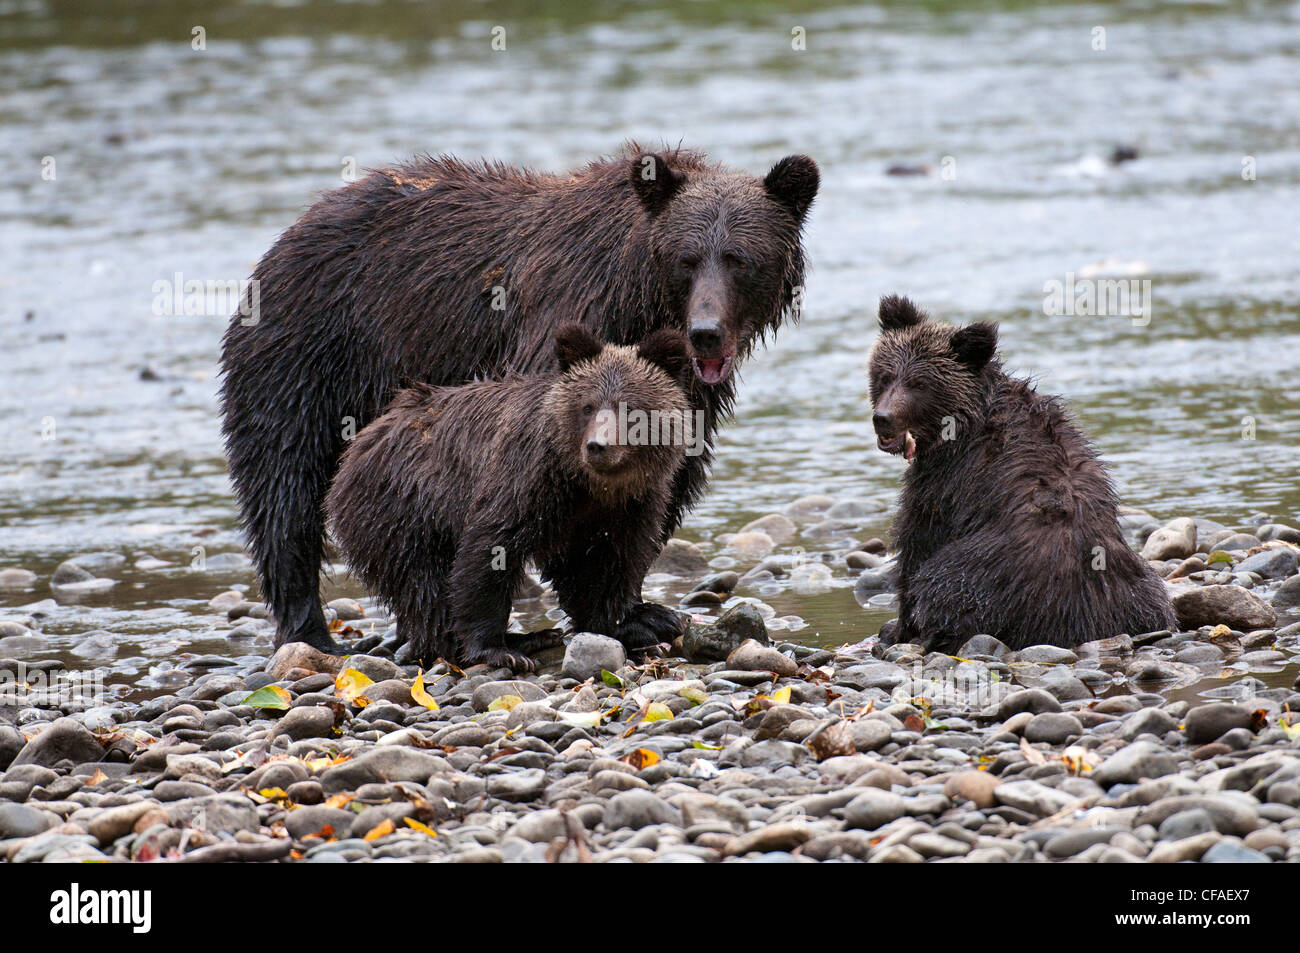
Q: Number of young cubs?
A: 2